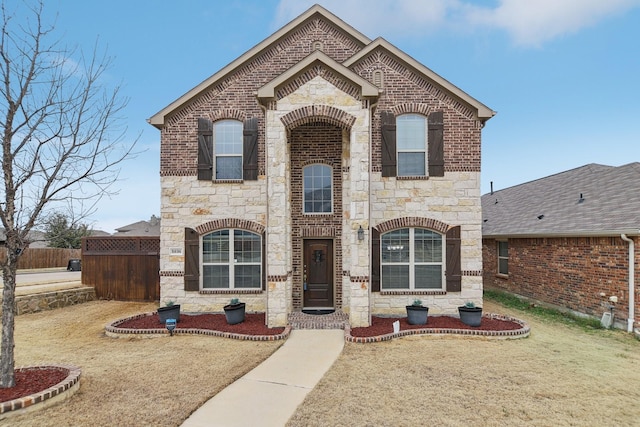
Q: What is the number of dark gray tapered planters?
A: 4